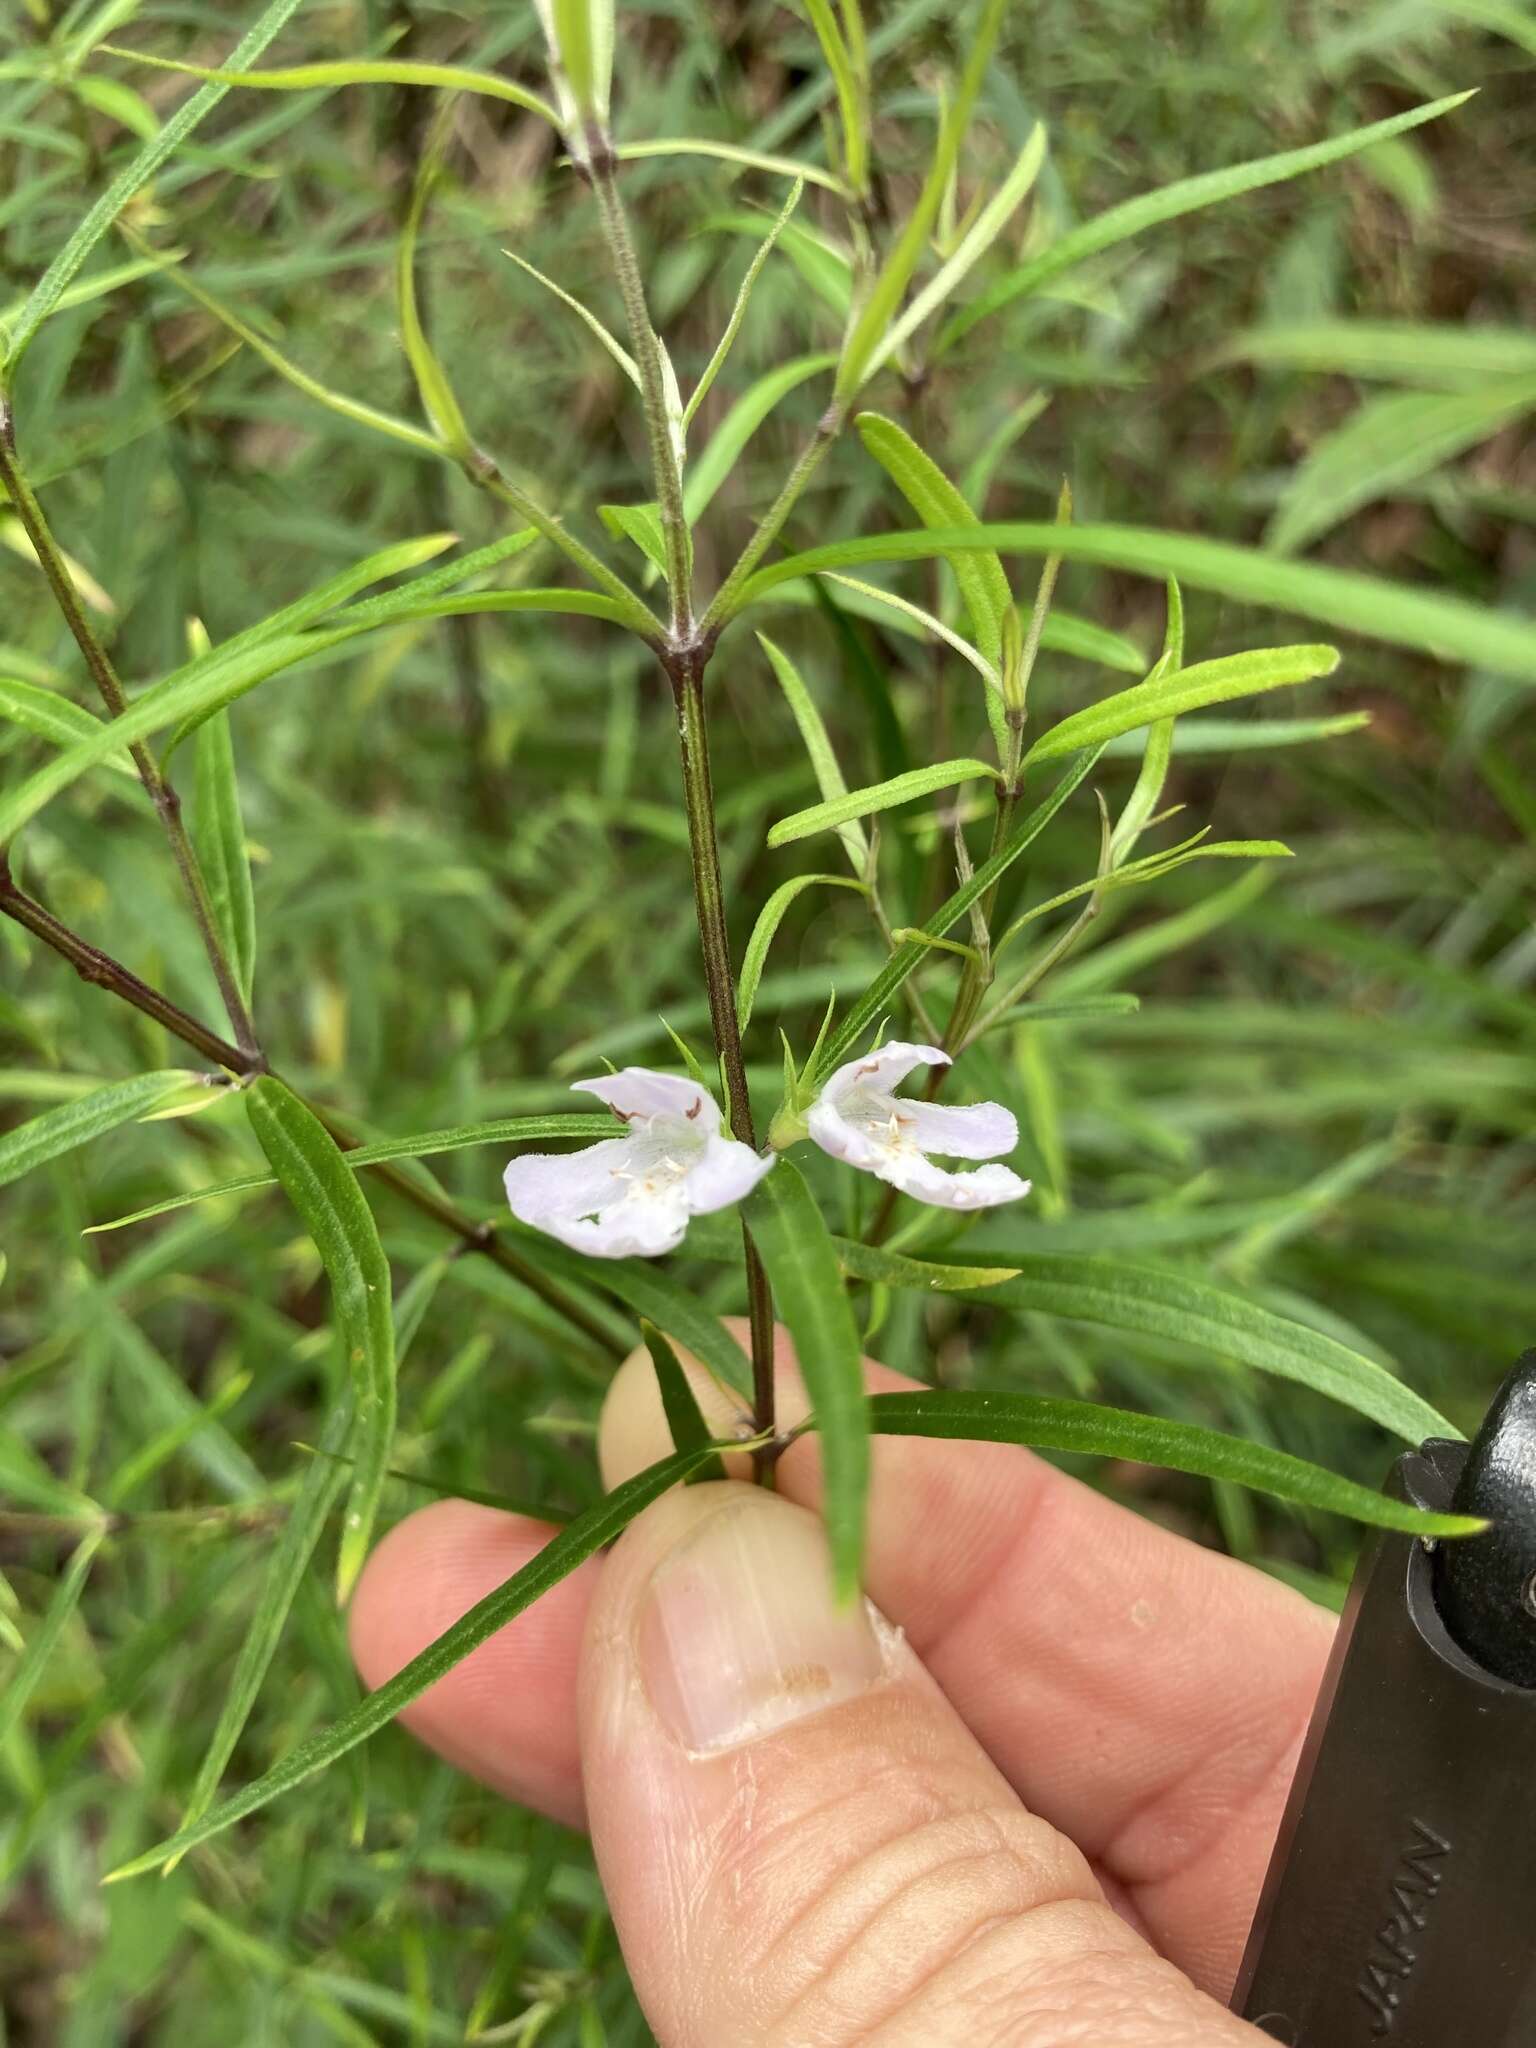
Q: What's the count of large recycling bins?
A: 0